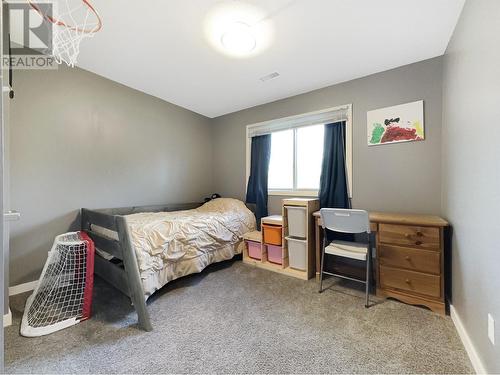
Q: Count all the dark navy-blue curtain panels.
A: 2